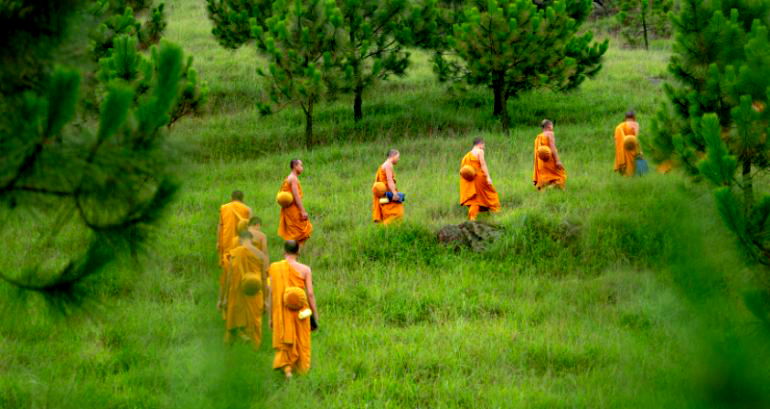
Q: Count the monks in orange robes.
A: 9